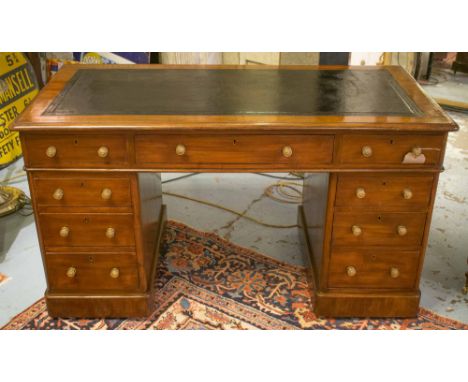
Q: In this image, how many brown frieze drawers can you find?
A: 3